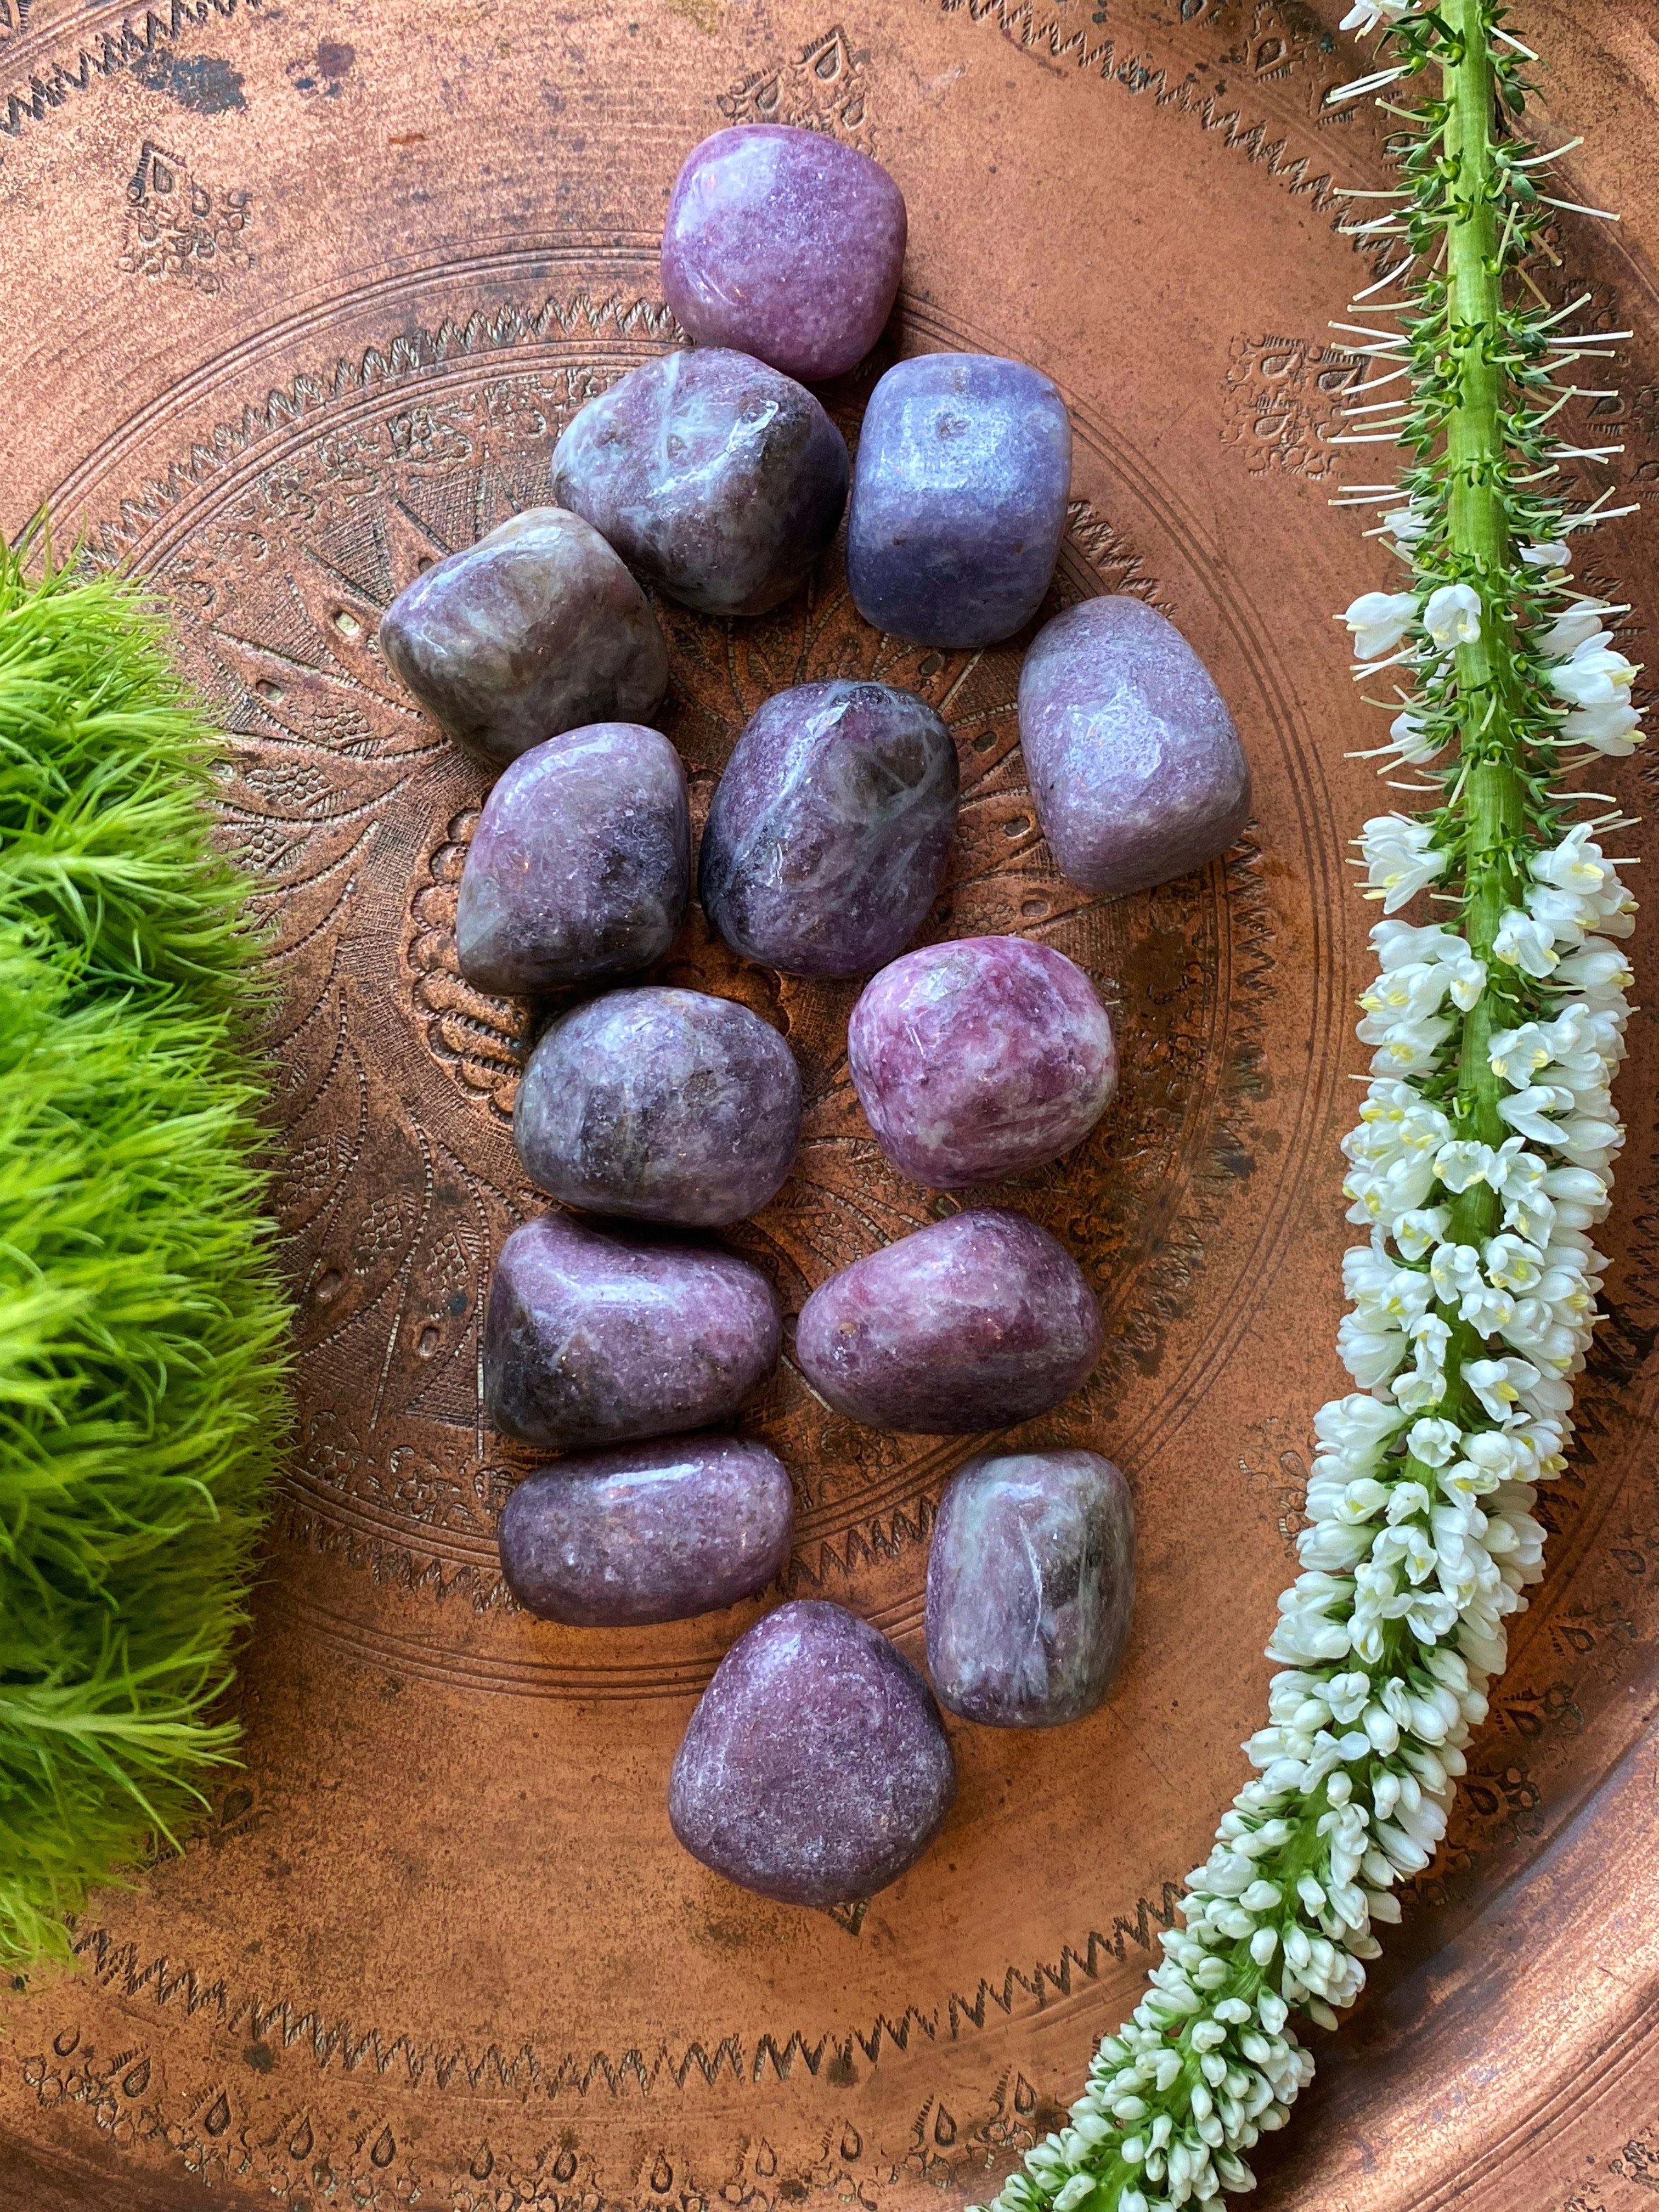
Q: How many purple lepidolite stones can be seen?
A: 14